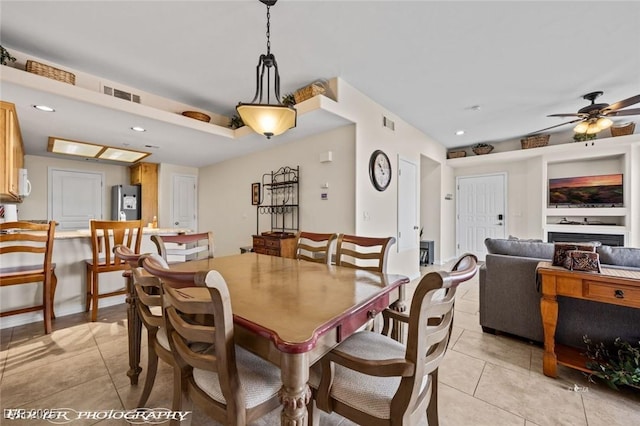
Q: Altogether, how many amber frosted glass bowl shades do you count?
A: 1